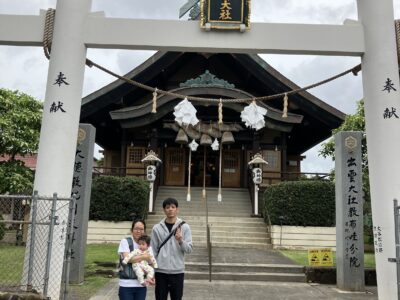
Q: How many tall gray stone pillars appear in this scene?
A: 2